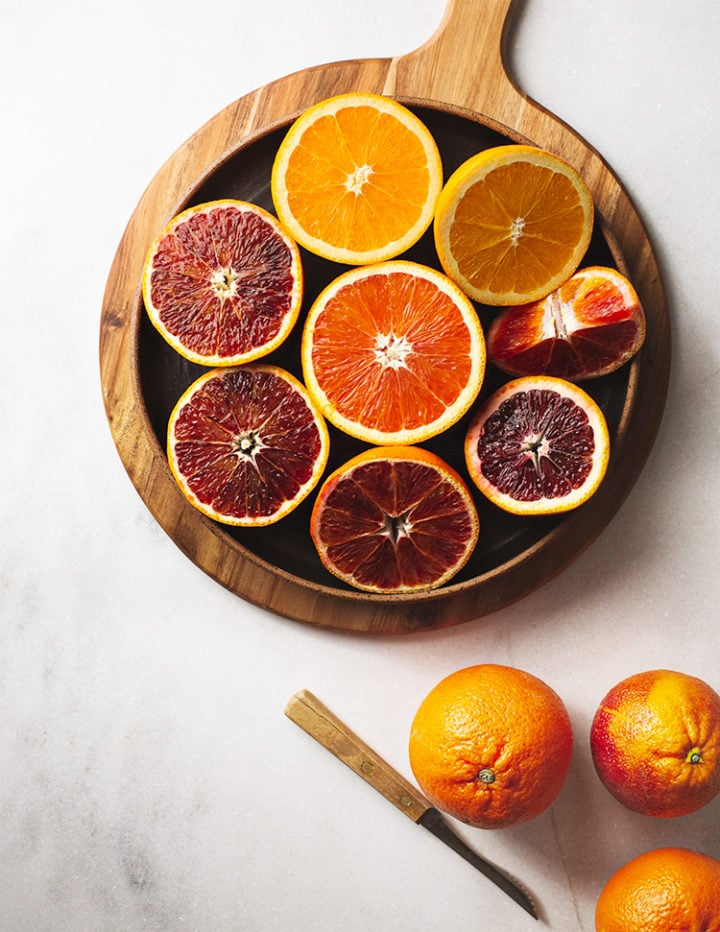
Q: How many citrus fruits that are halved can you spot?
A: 7